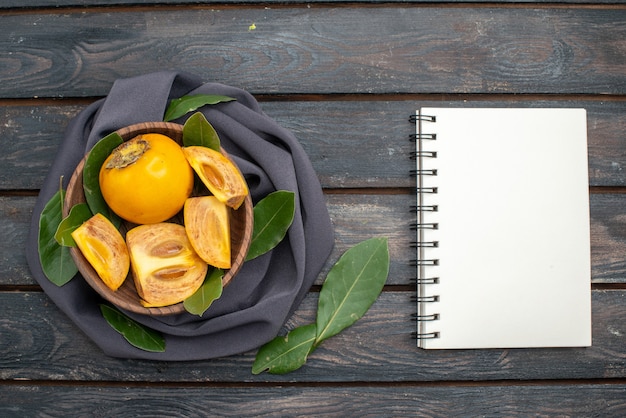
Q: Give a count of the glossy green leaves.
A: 10